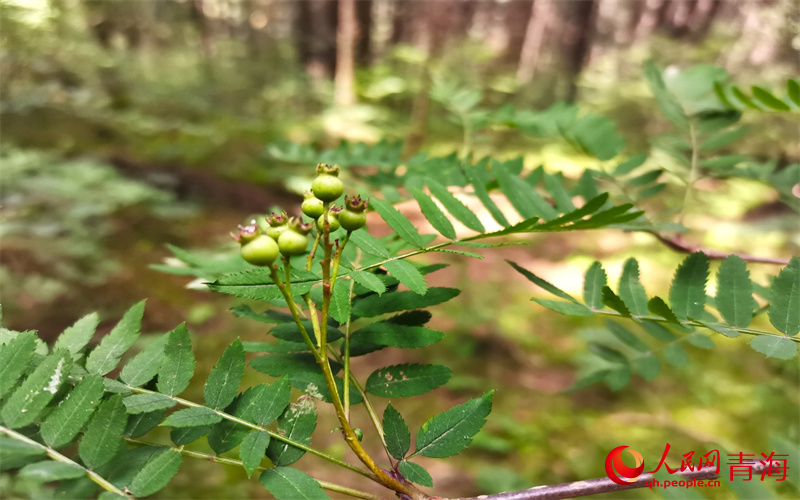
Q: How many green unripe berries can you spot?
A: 7